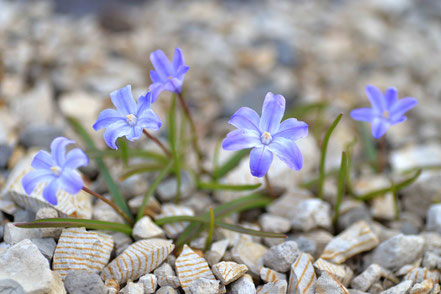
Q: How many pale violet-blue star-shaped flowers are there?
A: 5